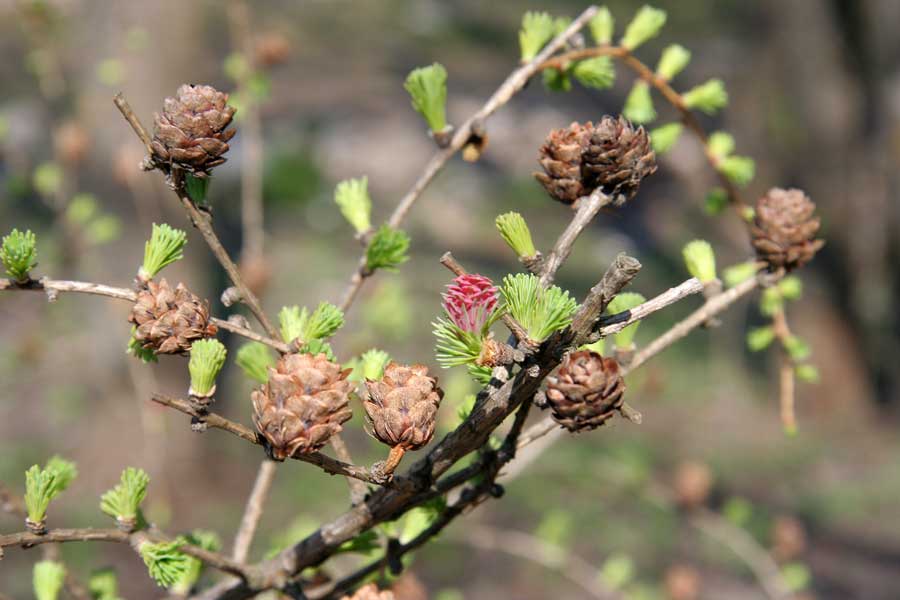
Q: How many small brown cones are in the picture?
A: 8